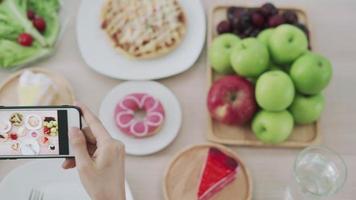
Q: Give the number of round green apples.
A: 8